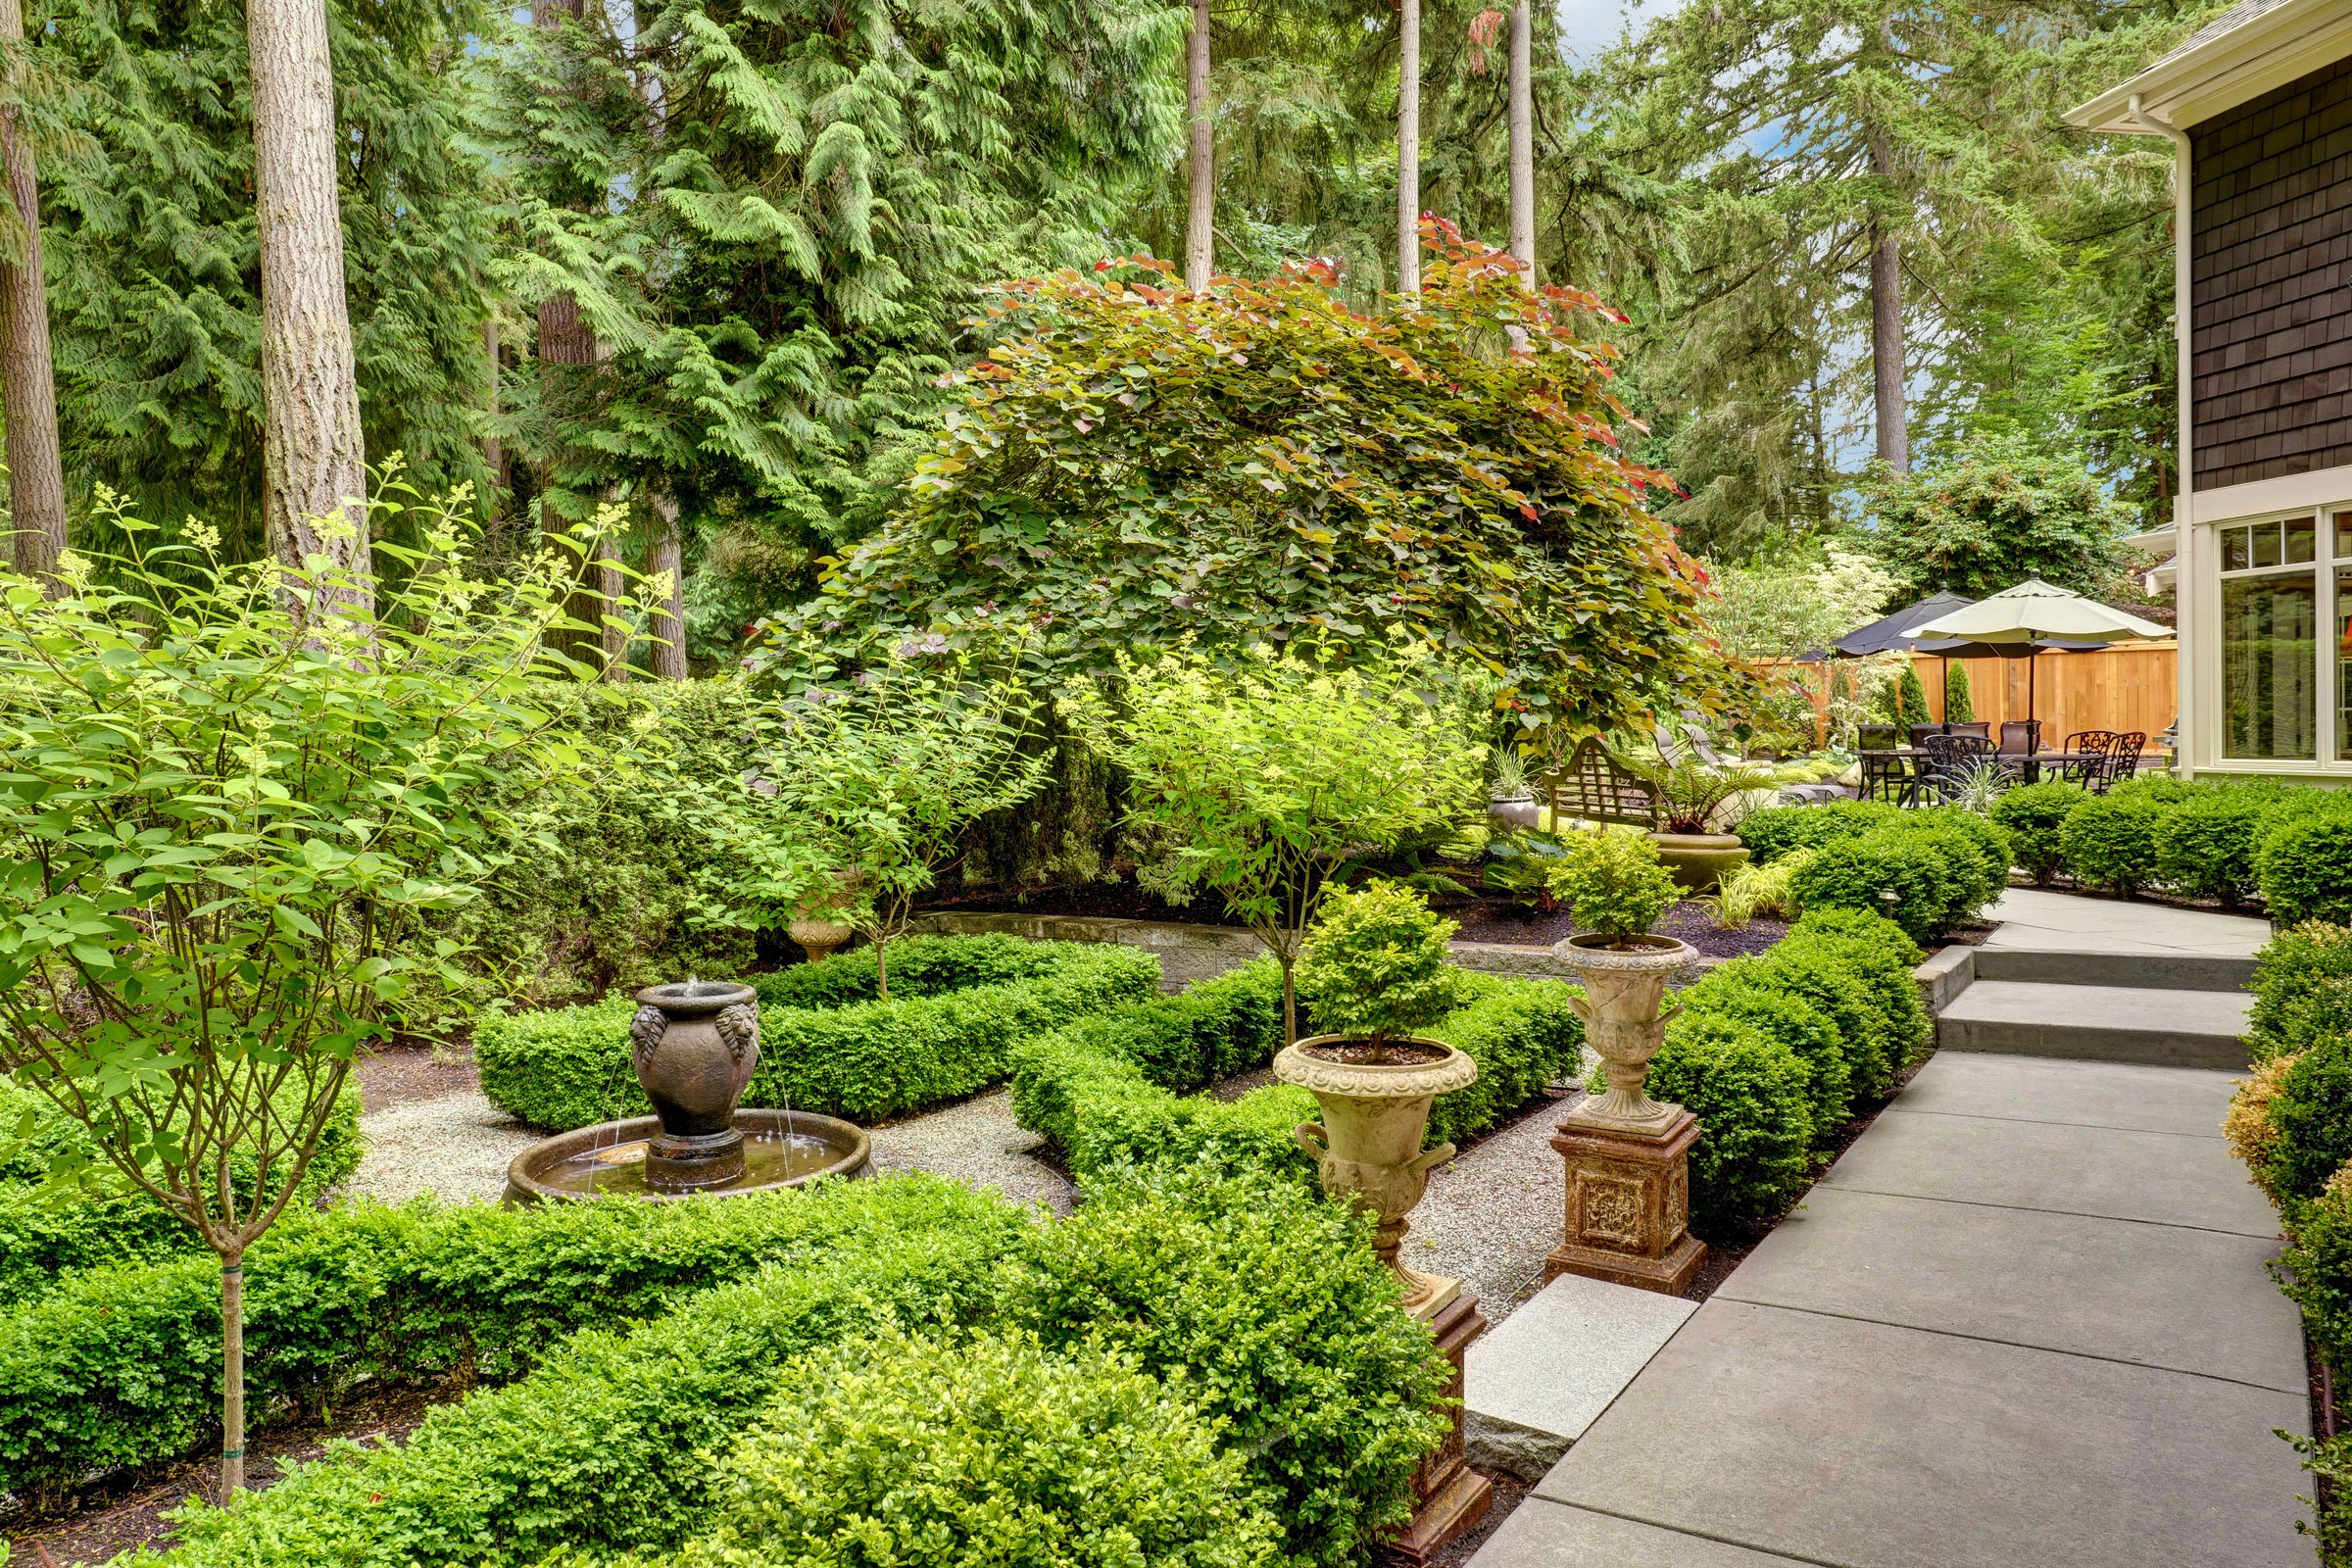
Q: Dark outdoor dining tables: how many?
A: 2